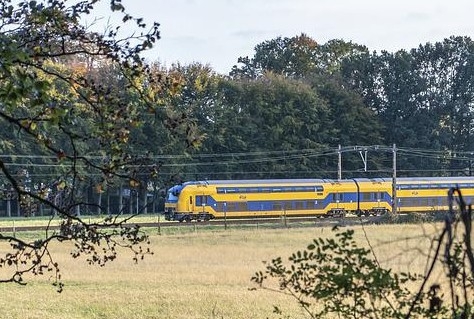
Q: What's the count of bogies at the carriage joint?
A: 2